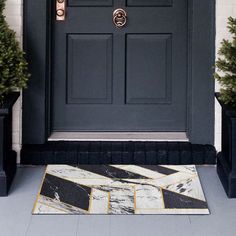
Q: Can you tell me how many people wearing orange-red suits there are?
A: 0